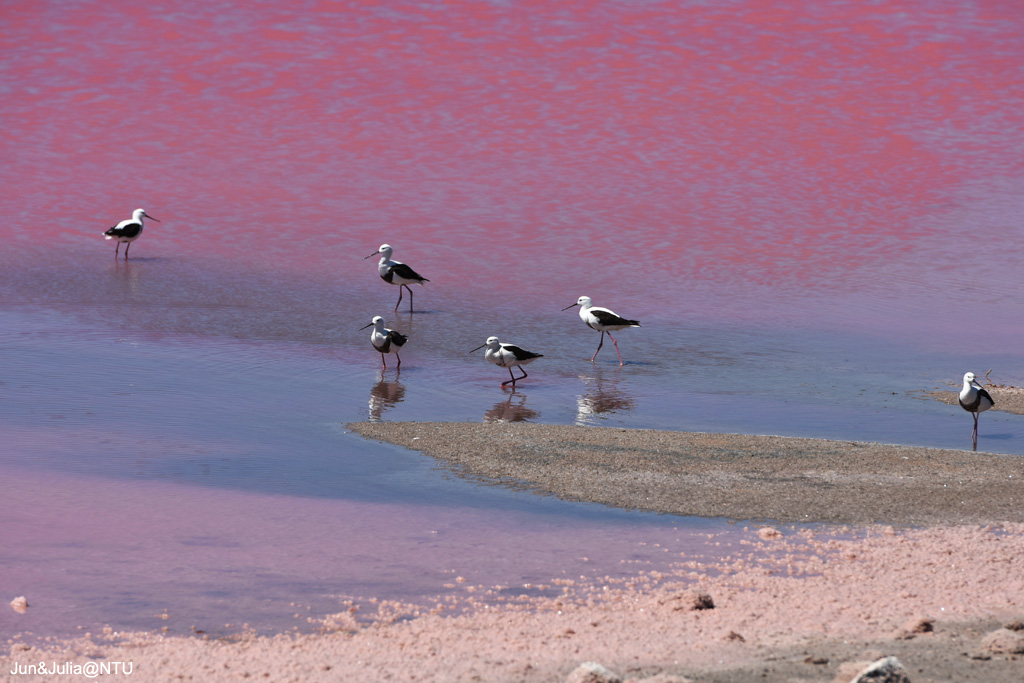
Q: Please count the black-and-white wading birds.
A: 6